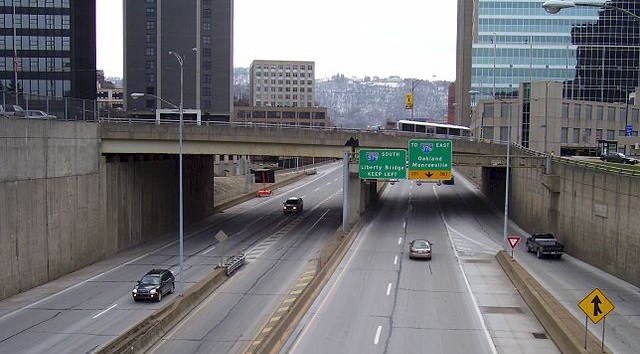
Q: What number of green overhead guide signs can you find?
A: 2